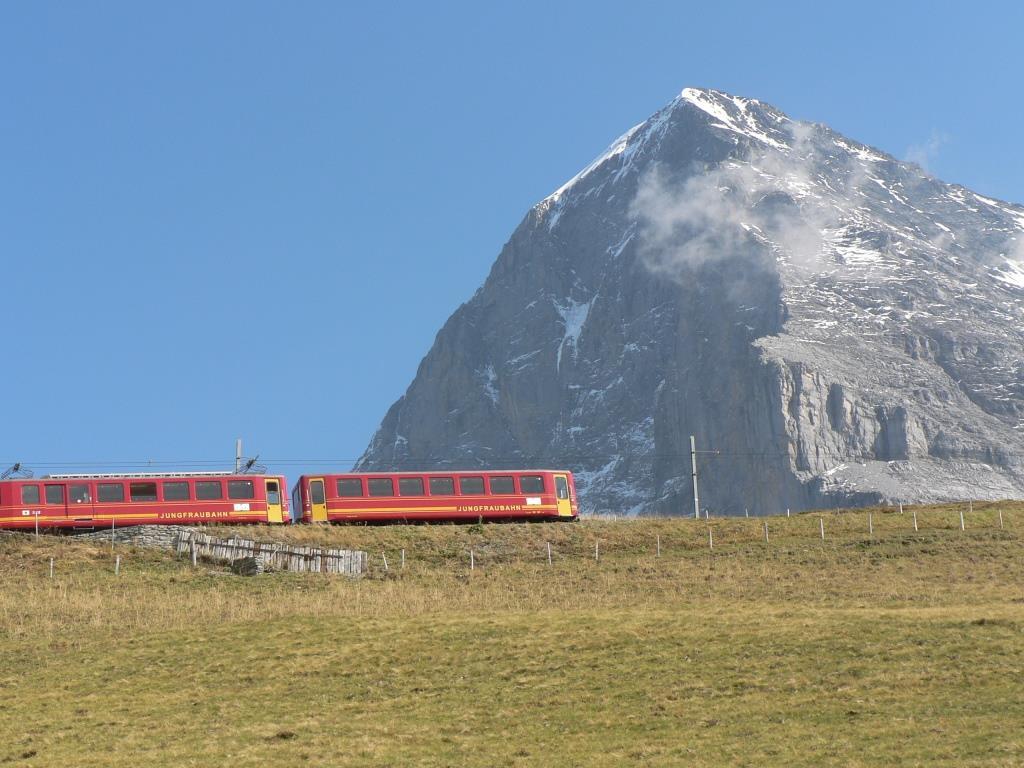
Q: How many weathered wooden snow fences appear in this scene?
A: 1